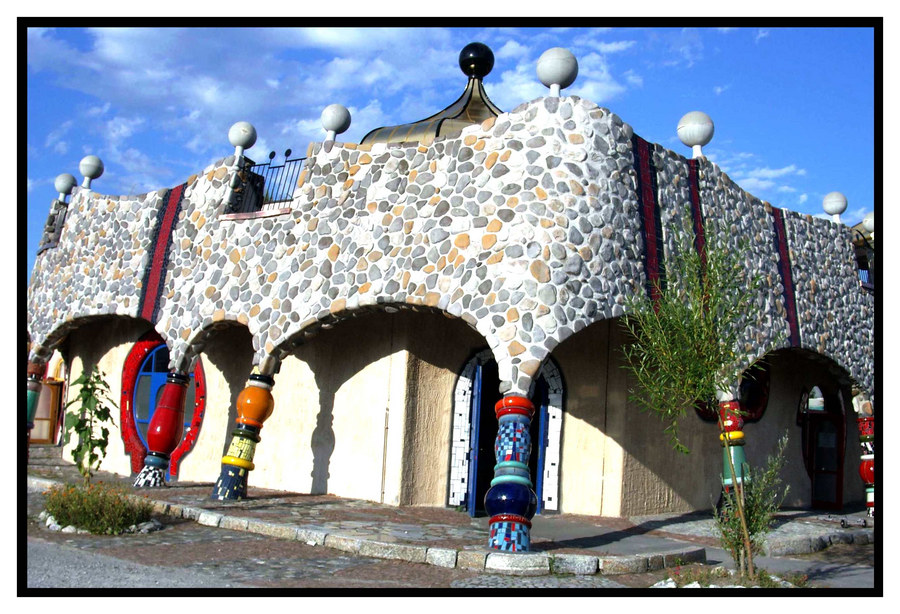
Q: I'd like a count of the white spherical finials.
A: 8